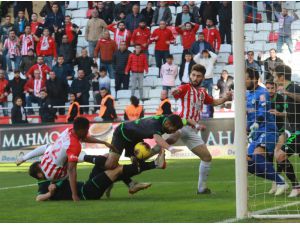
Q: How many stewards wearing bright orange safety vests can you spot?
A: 4